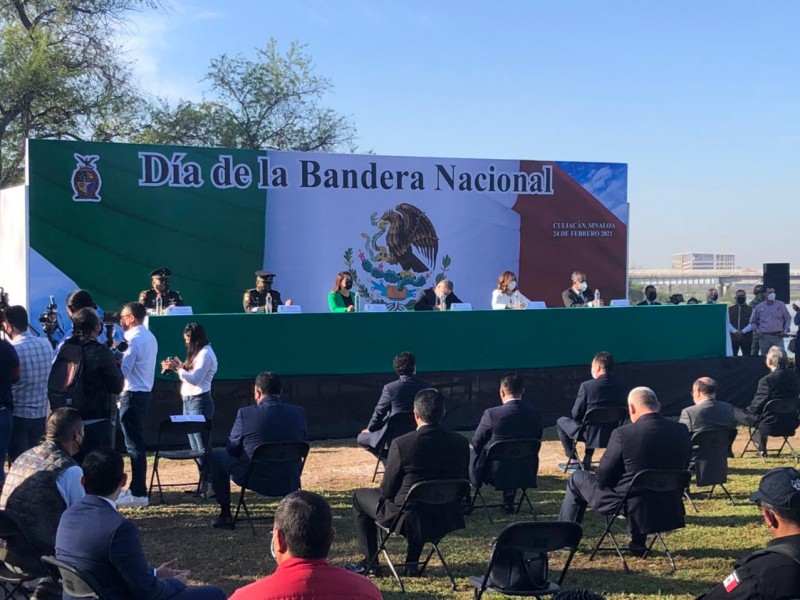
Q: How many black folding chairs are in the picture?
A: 12